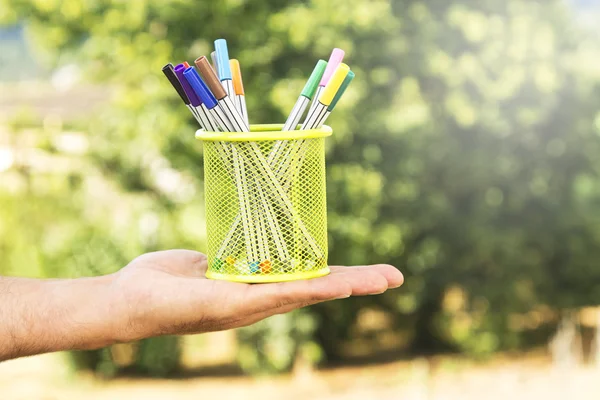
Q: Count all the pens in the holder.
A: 12